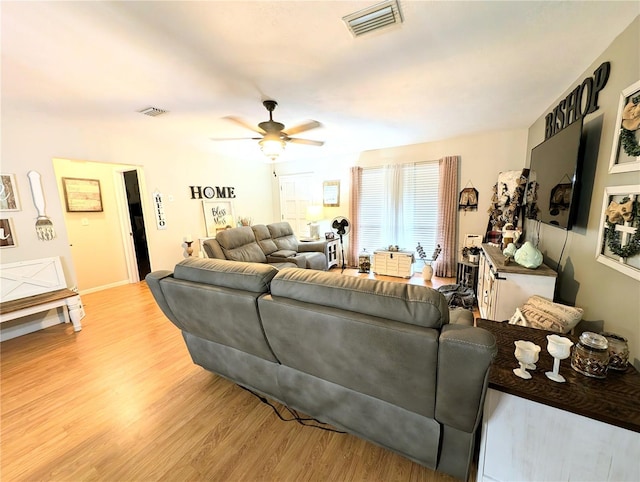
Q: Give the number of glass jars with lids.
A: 2